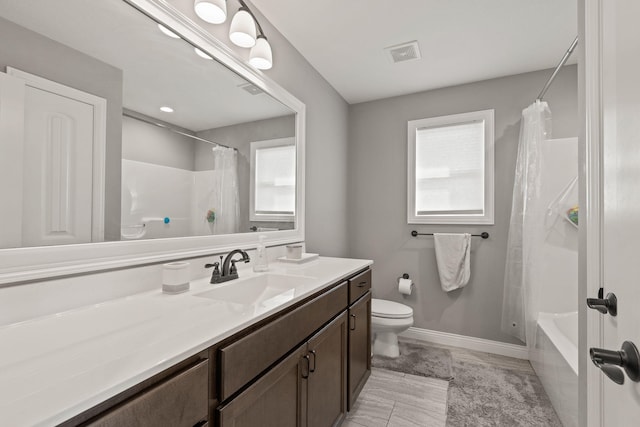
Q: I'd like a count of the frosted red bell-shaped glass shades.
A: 0